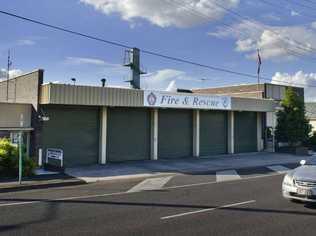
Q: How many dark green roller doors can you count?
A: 5